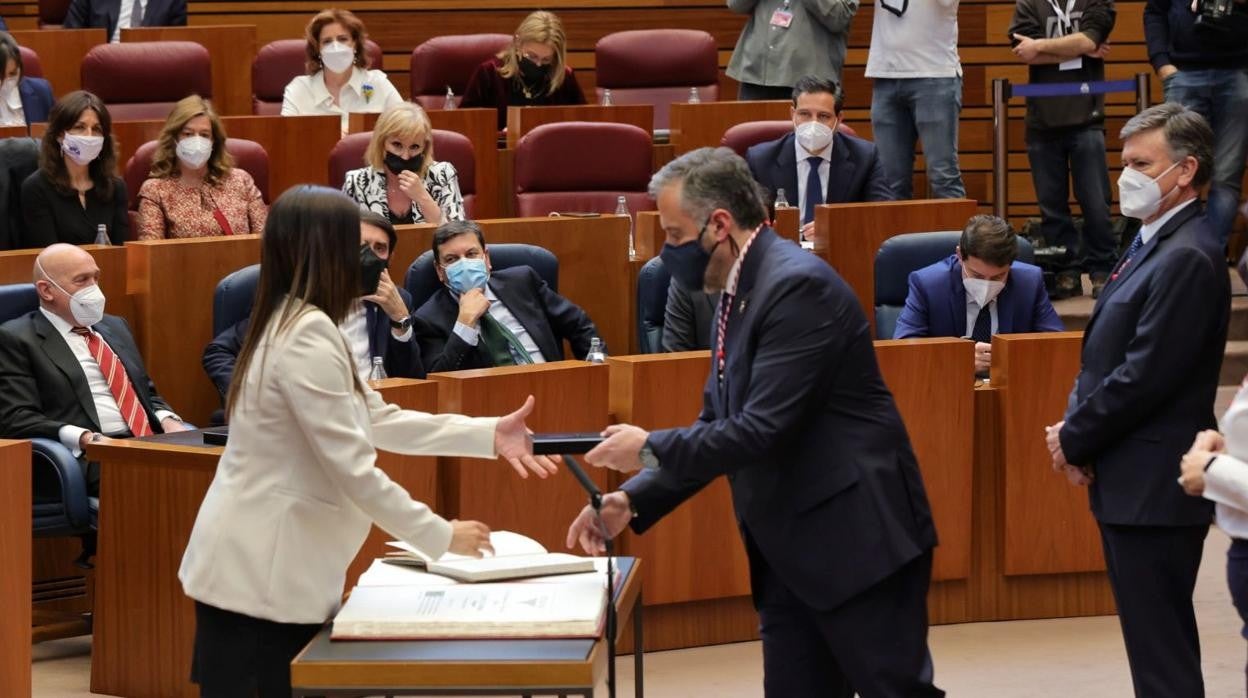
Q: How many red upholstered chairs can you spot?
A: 10